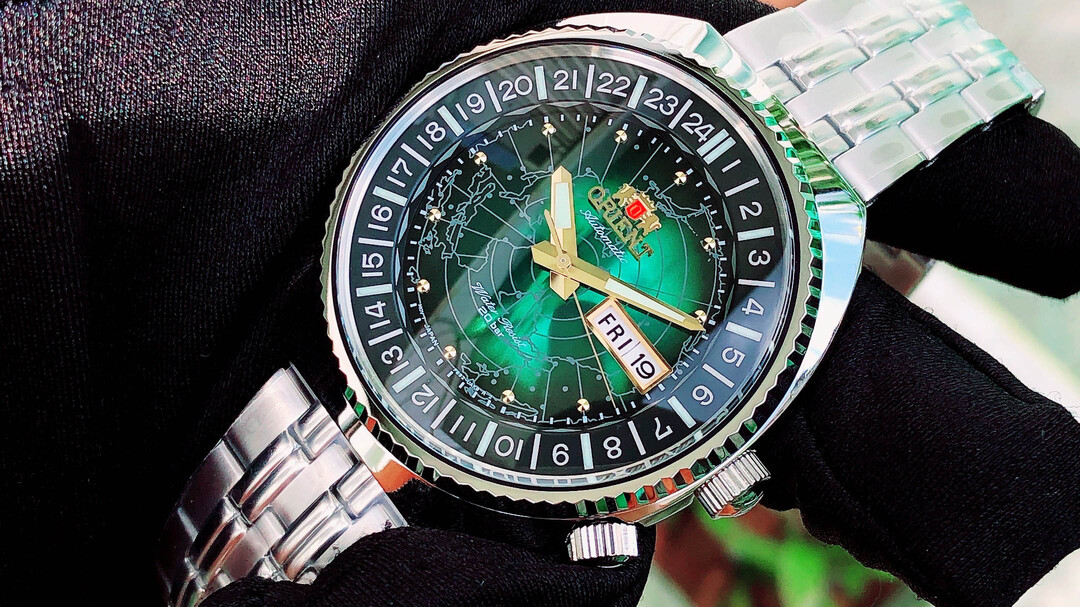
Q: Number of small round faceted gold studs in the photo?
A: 11